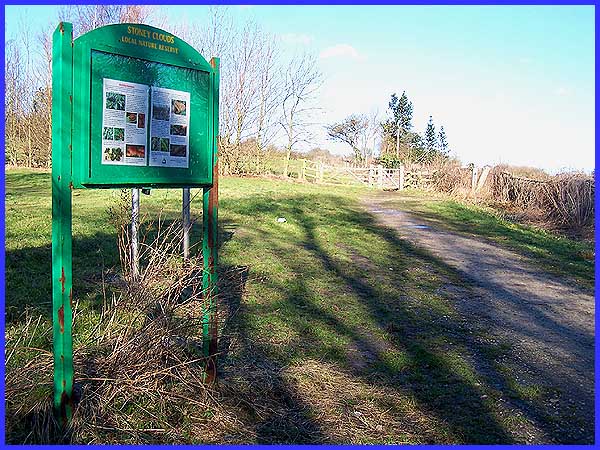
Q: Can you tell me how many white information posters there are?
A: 2